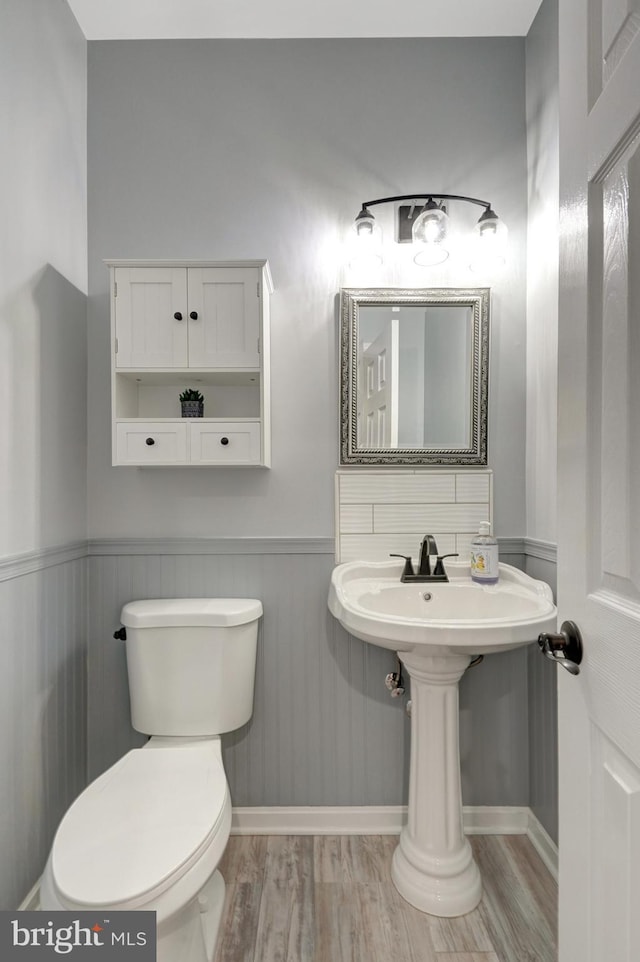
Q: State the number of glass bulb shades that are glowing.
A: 3